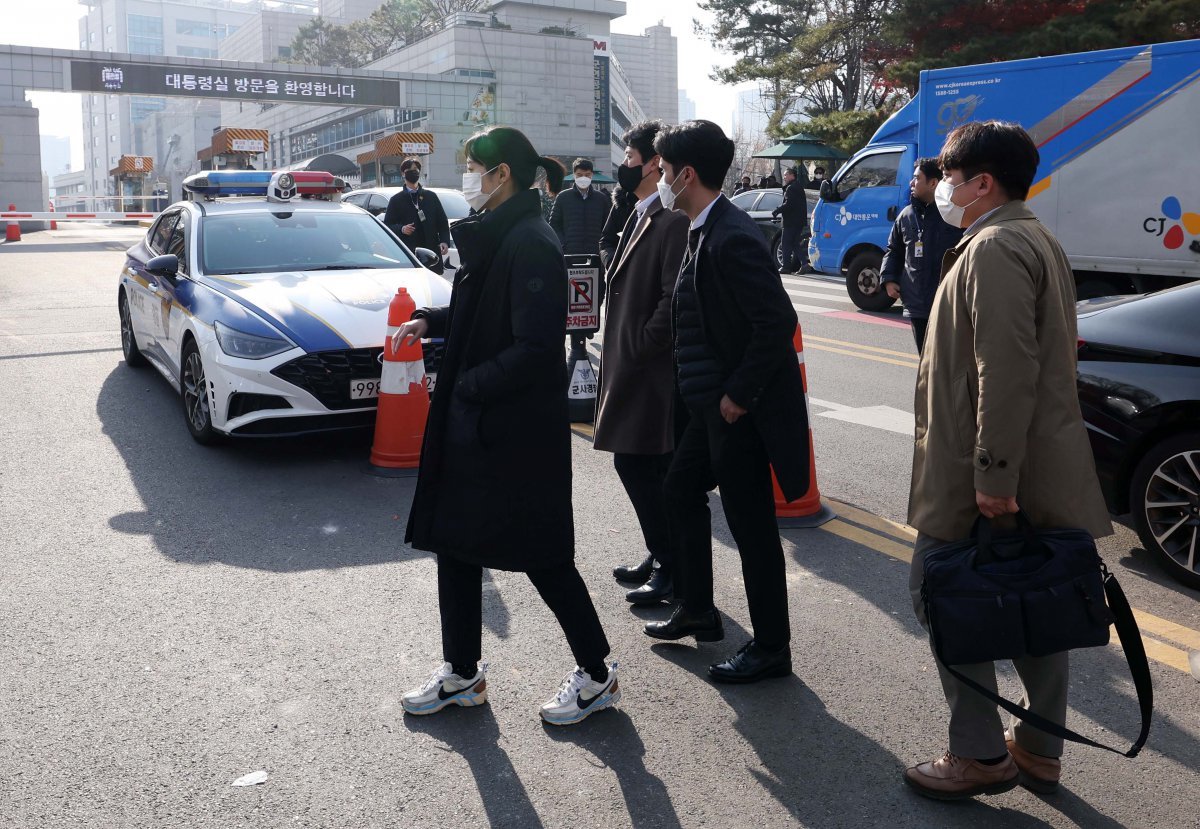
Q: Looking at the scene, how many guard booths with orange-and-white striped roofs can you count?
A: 3